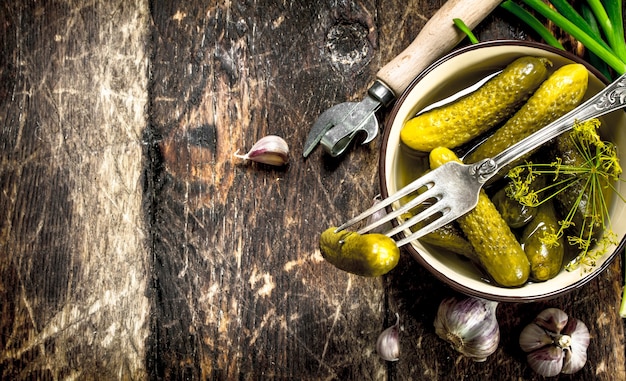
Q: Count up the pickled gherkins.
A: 8